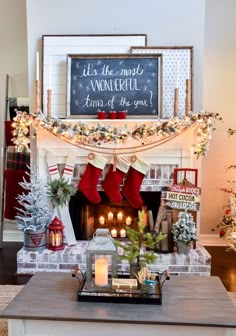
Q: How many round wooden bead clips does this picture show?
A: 2